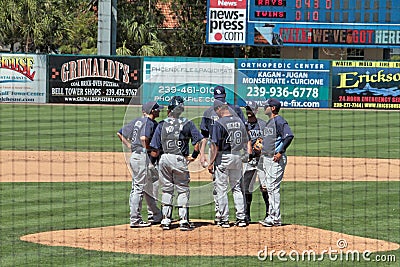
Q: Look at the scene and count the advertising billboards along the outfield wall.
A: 5